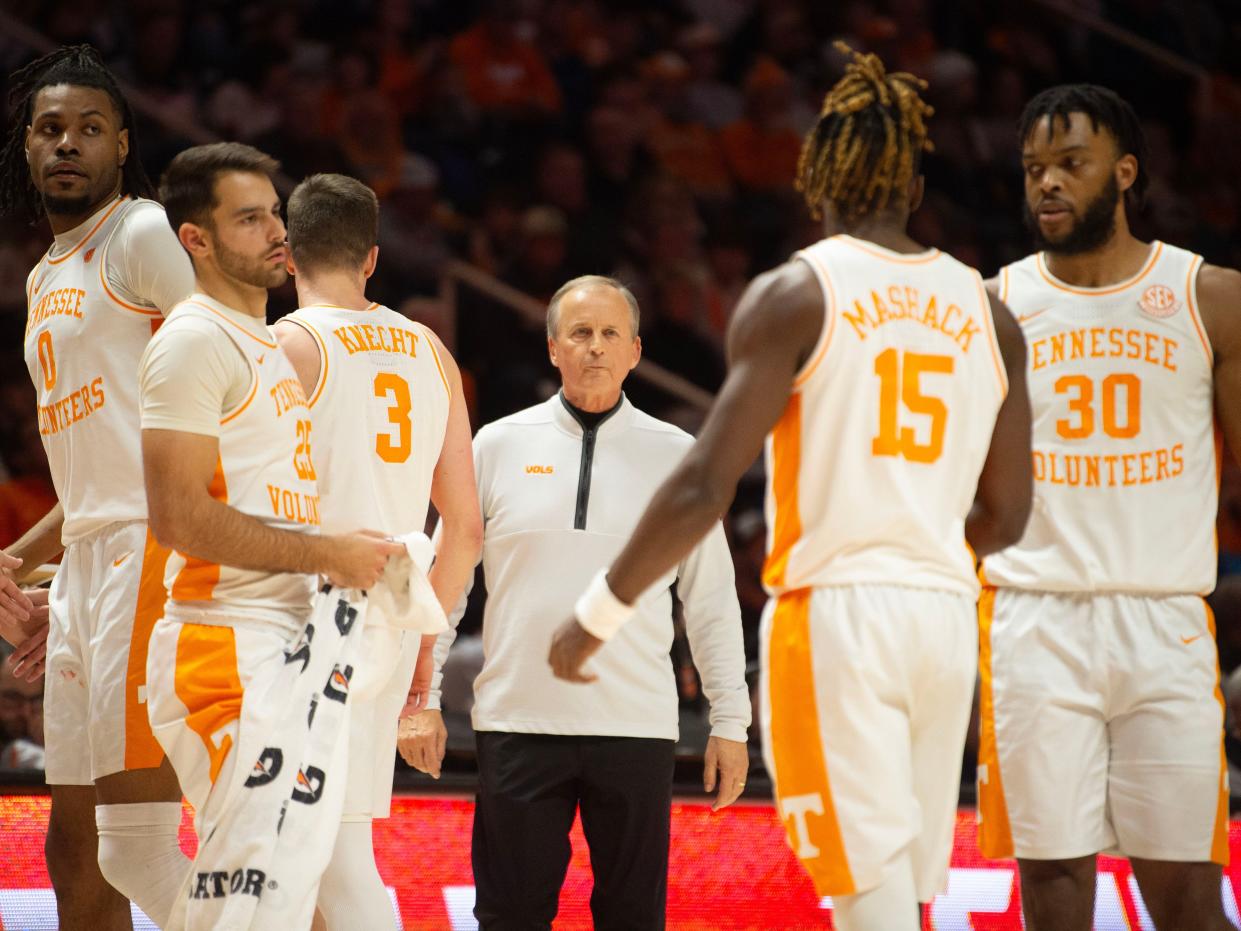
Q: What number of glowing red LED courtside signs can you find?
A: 1